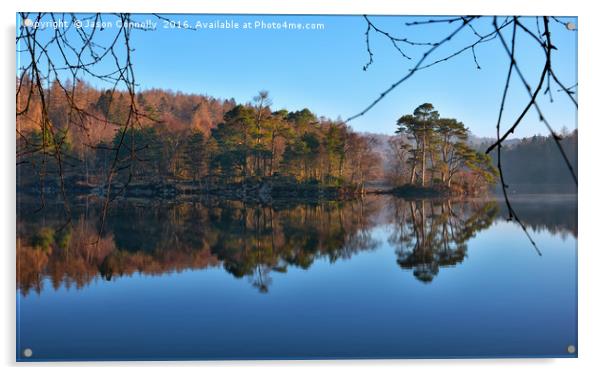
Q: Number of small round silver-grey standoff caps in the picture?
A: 4